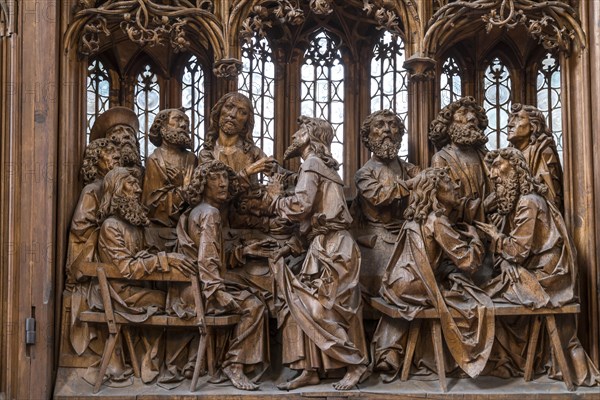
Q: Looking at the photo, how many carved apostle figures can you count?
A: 12